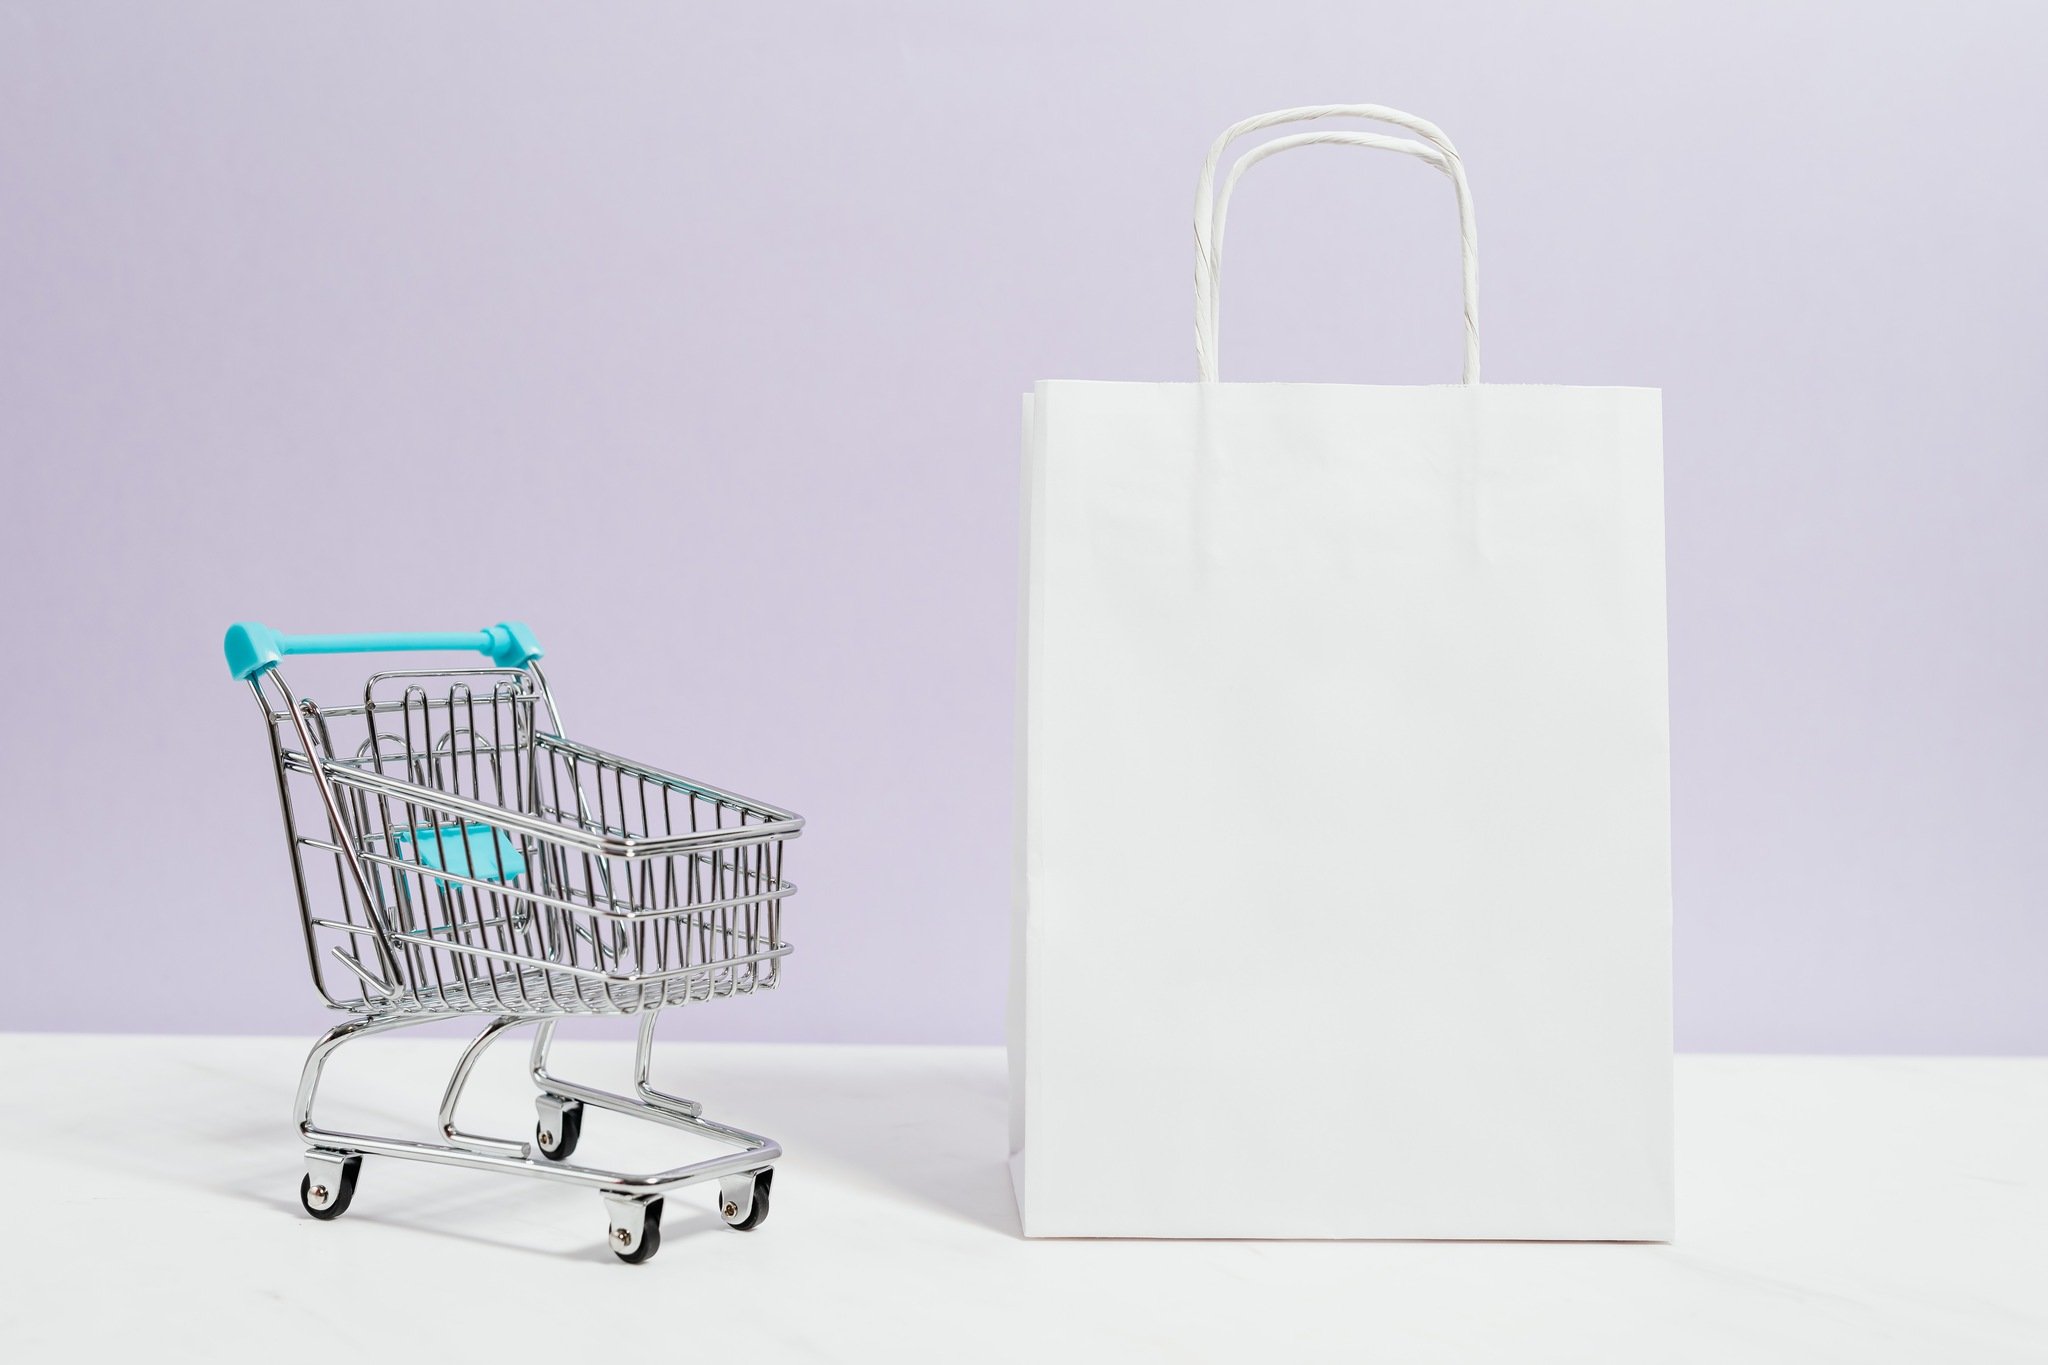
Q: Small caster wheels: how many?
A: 4